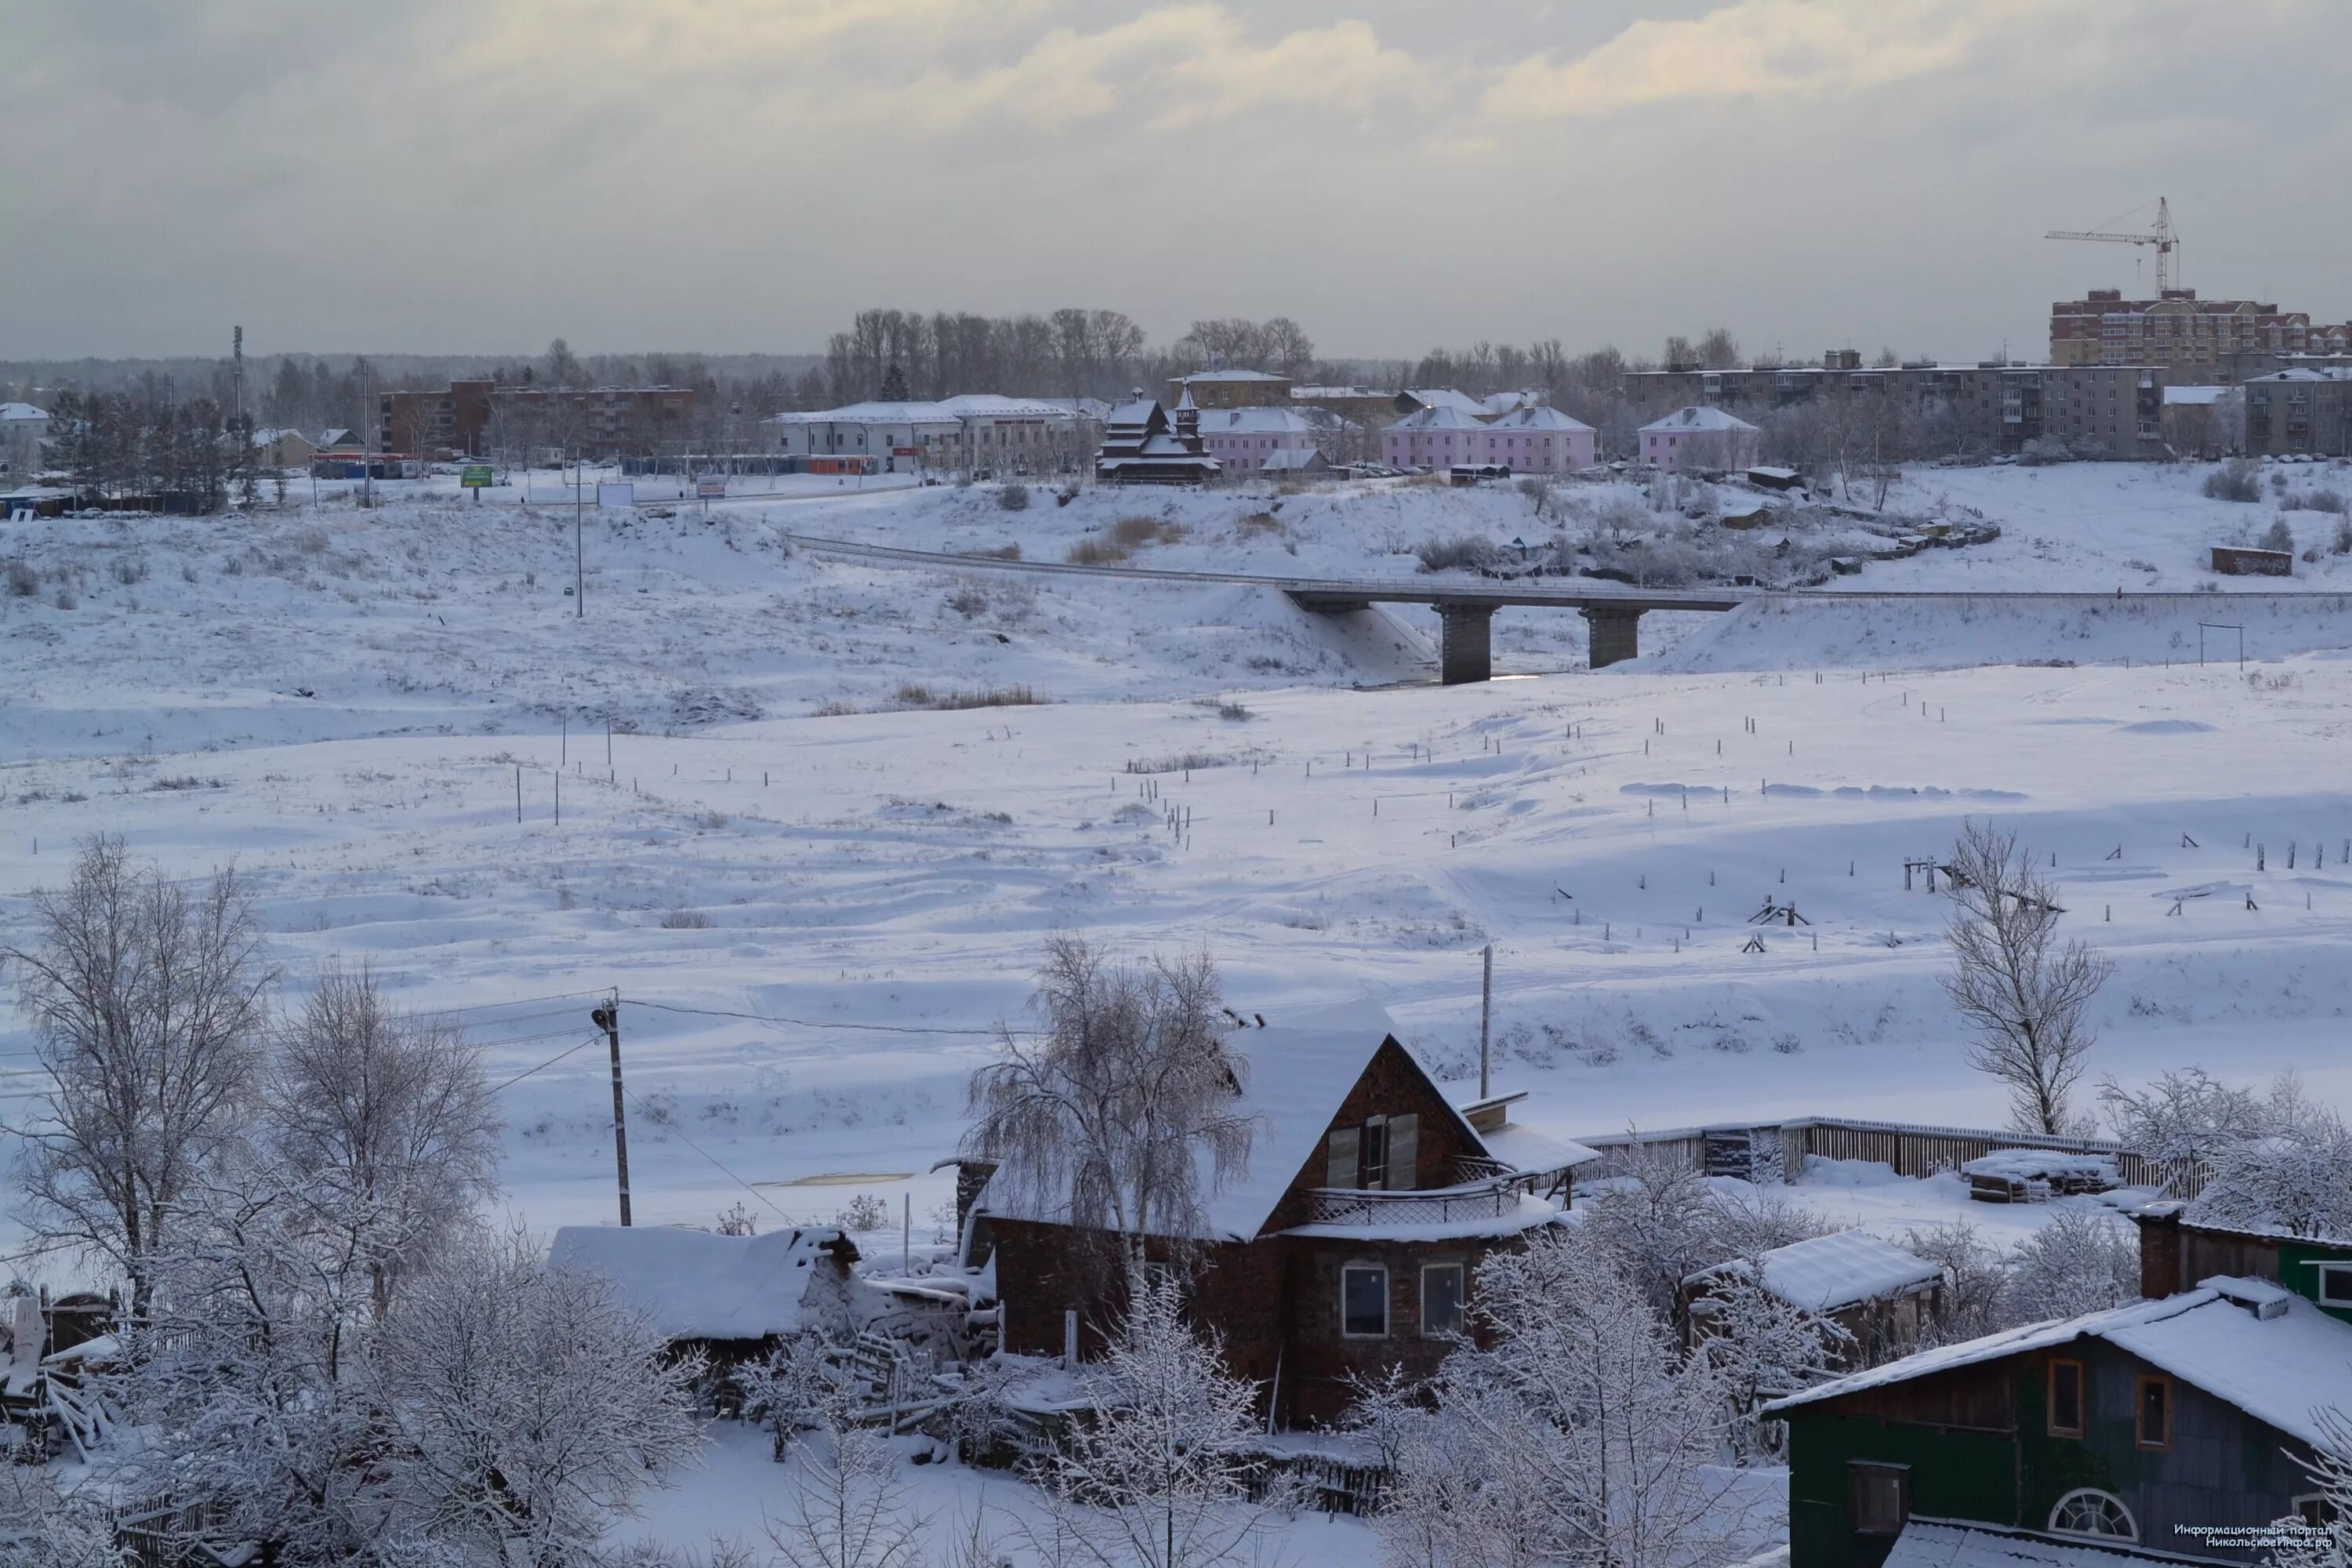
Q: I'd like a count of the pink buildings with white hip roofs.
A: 4